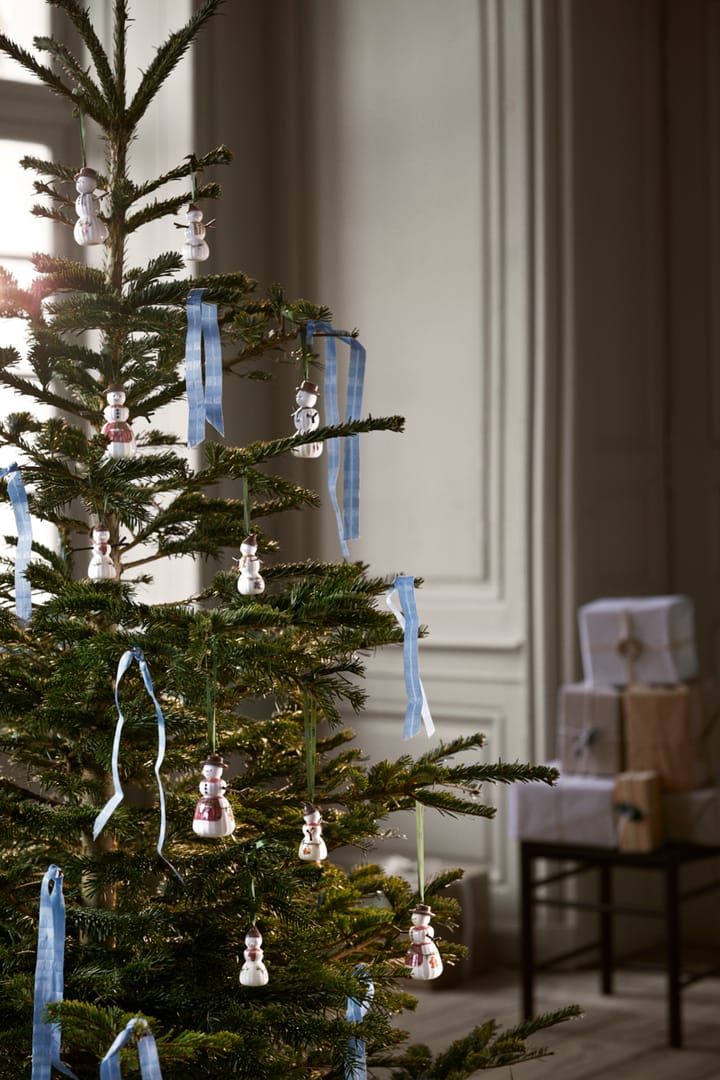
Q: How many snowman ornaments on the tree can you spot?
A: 10